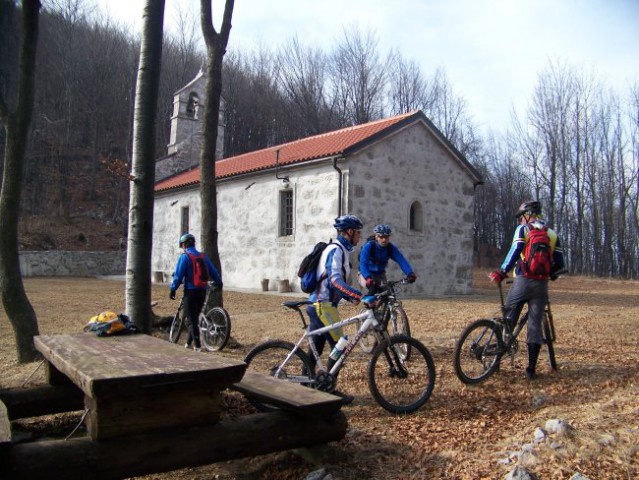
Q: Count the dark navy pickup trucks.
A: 0